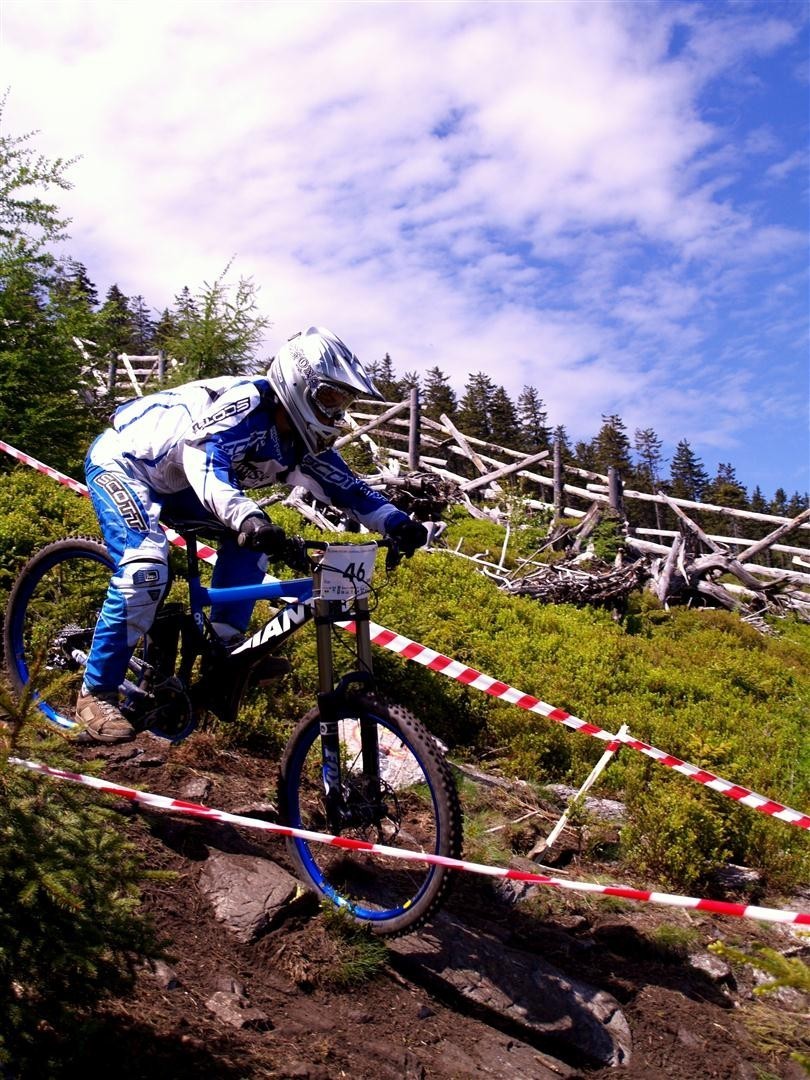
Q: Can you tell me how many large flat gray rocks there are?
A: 2